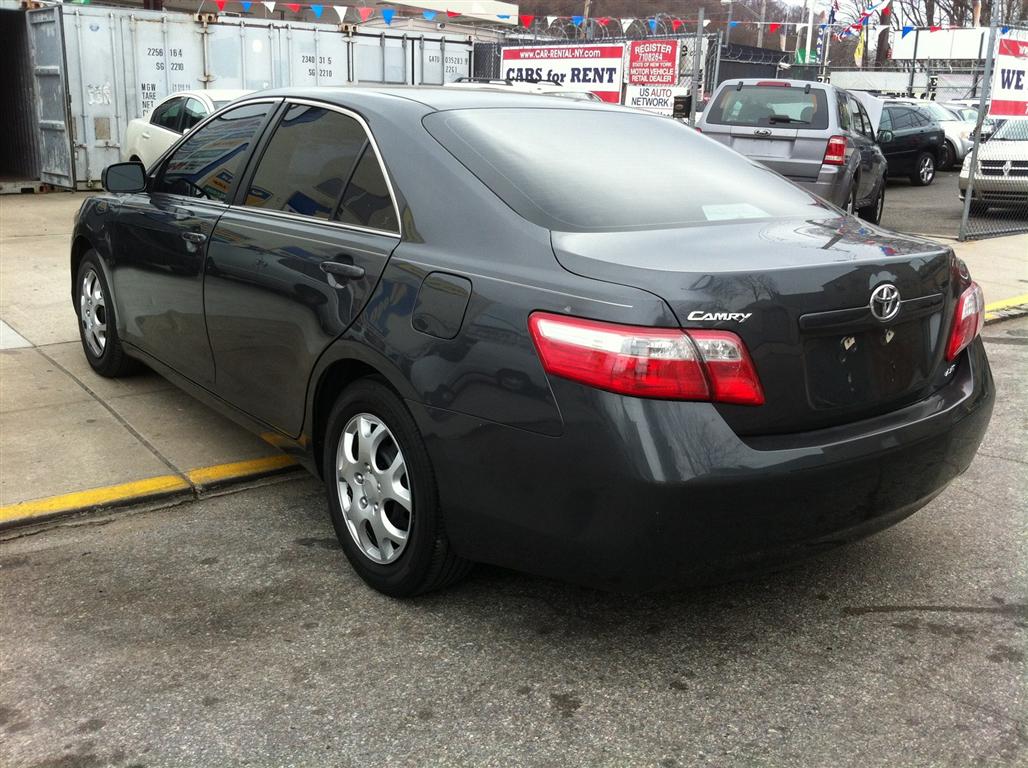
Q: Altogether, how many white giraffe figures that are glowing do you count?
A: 0